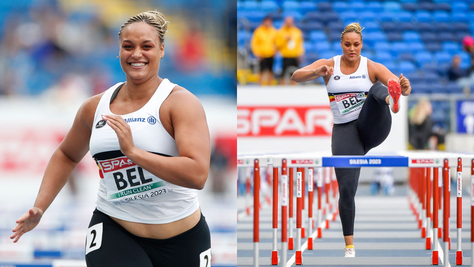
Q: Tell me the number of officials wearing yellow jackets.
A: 2